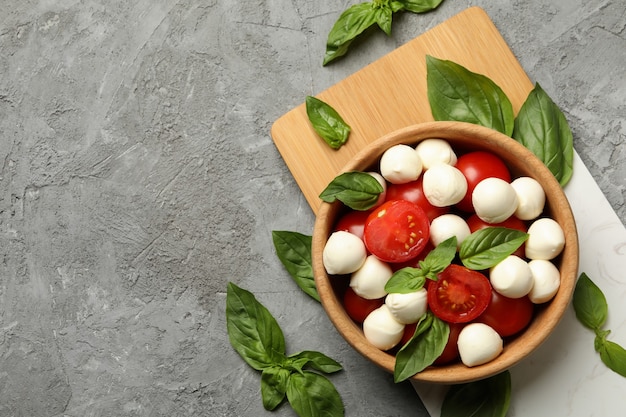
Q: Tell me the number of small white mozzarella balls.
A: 15